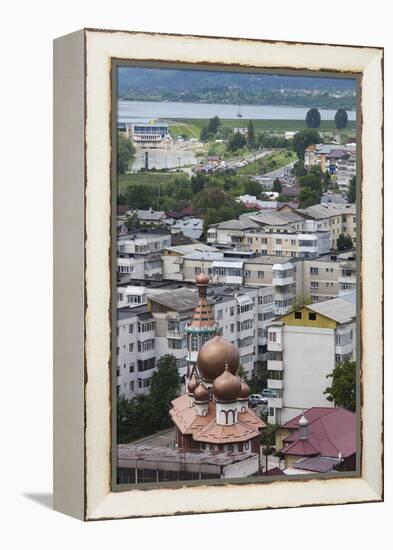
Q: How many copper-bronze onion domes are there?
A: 6